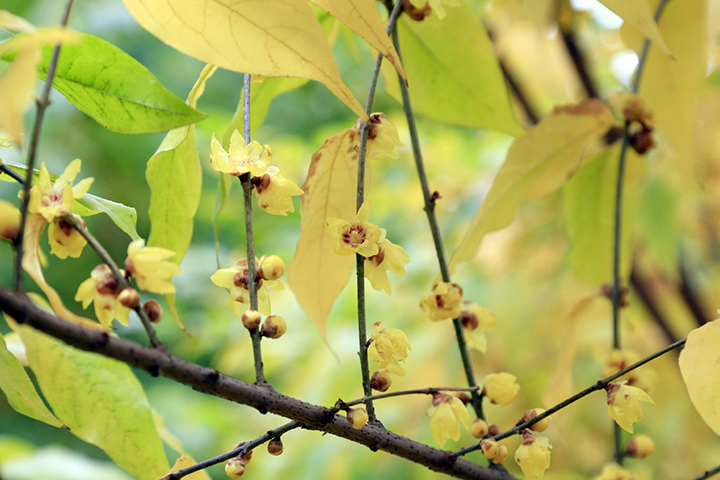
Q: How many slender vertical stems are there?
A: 5